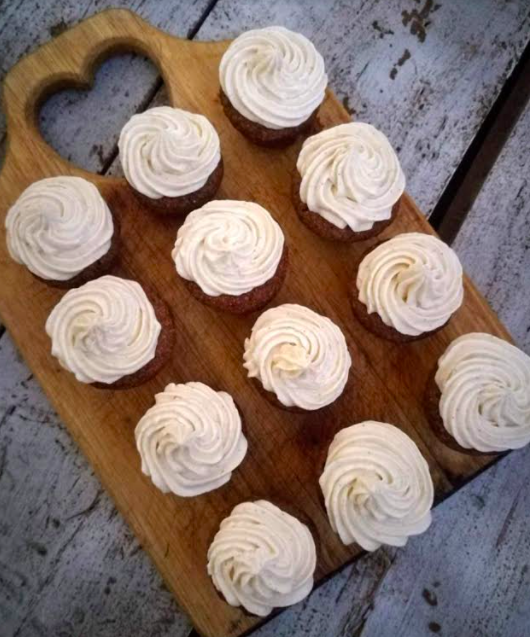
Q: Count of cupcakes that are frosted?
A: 12